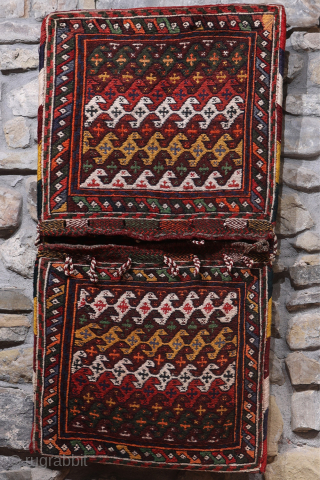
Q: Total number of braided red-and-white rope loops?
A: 7